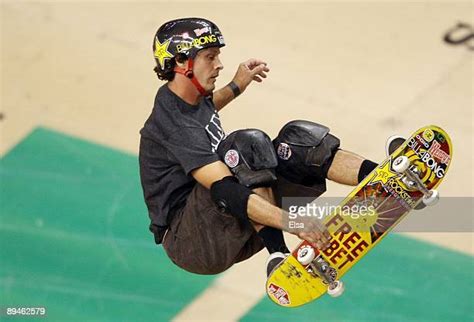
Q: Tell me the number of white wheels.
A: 4